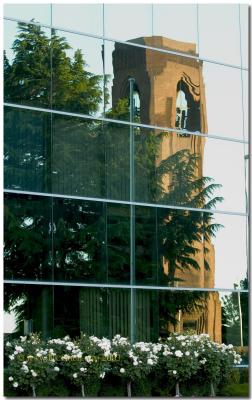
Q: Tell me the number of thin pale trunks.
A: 5